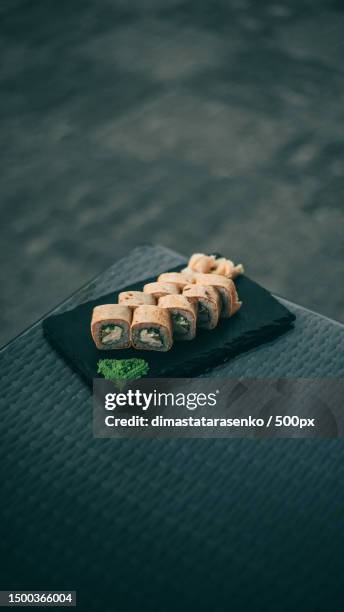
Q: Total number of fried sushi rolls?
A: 8